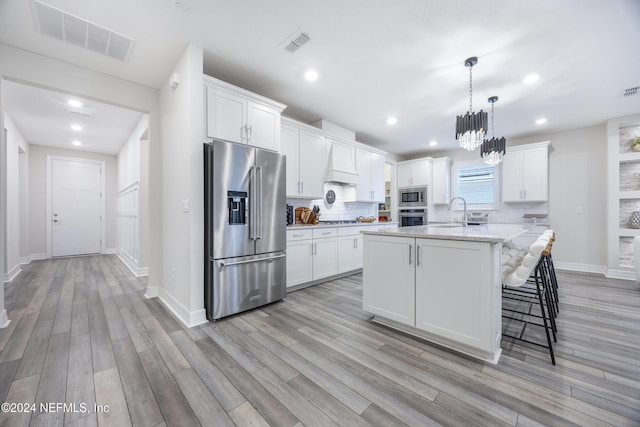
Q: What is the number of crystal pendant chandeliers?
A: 2